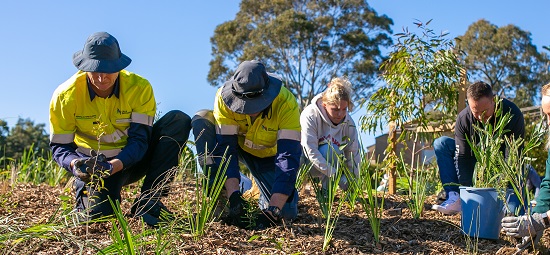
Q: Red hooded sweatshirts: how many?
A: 0